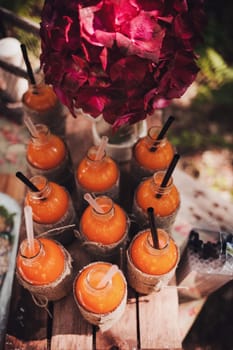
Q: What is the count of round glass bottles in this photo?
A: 10